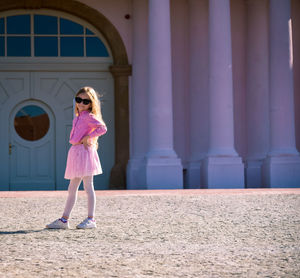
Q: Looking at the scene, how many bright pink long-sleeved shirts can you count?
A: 1